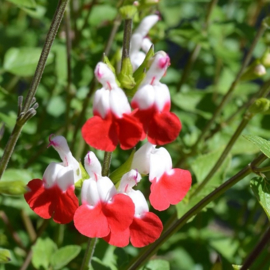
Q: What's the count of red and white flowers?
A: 6